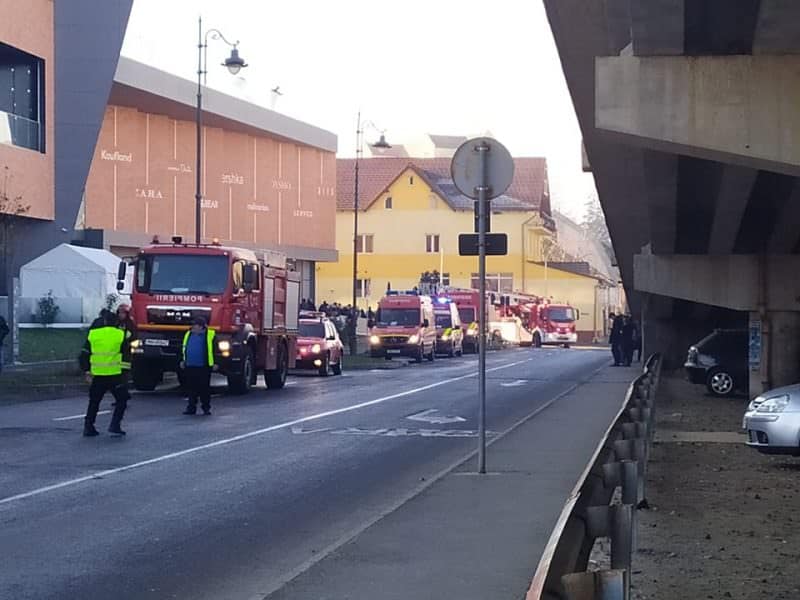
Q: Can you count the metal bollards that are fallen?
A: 0